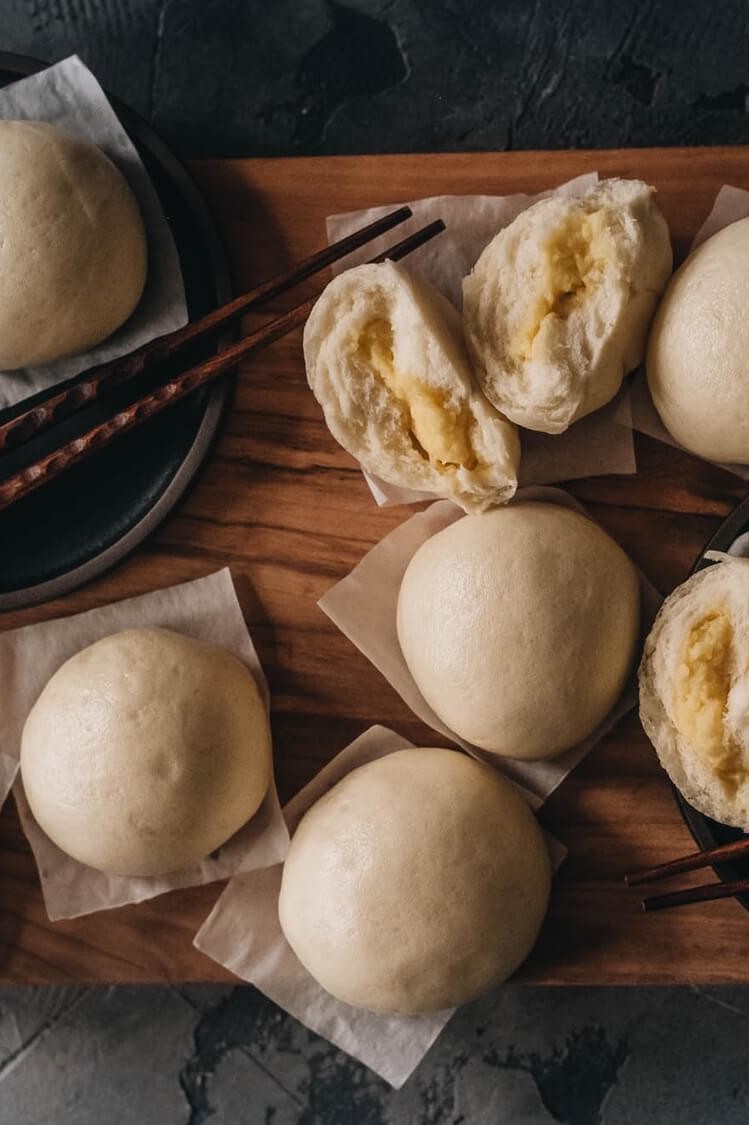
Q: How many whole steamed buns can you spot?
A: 5